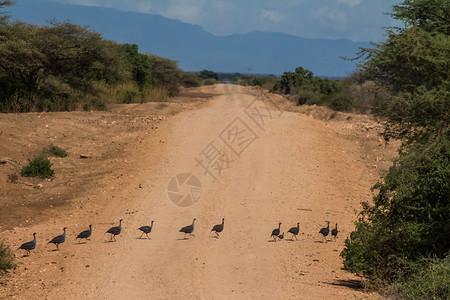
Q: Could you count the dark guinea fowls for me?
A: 12